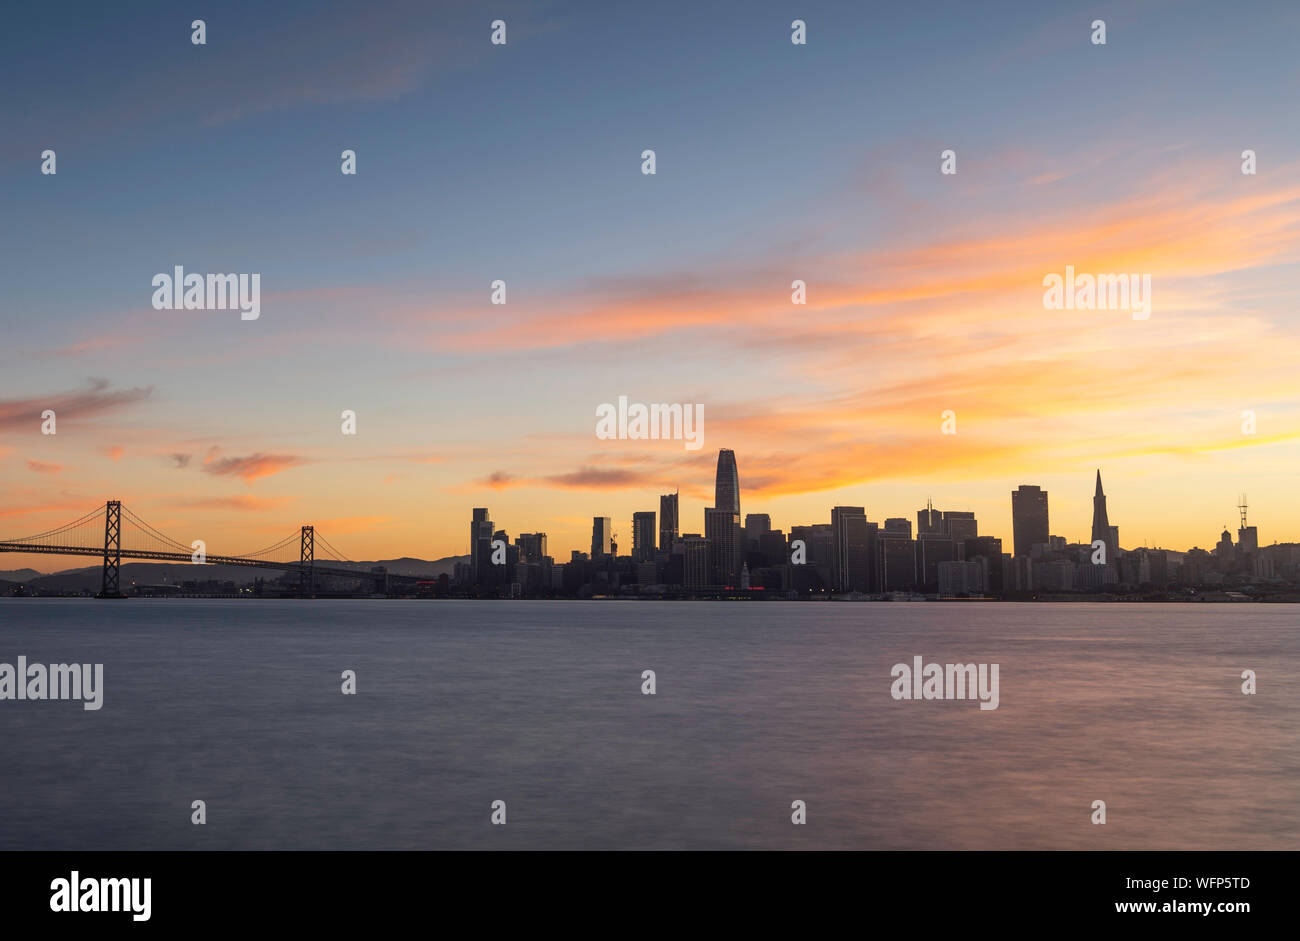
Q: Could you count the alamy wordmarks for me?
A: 6